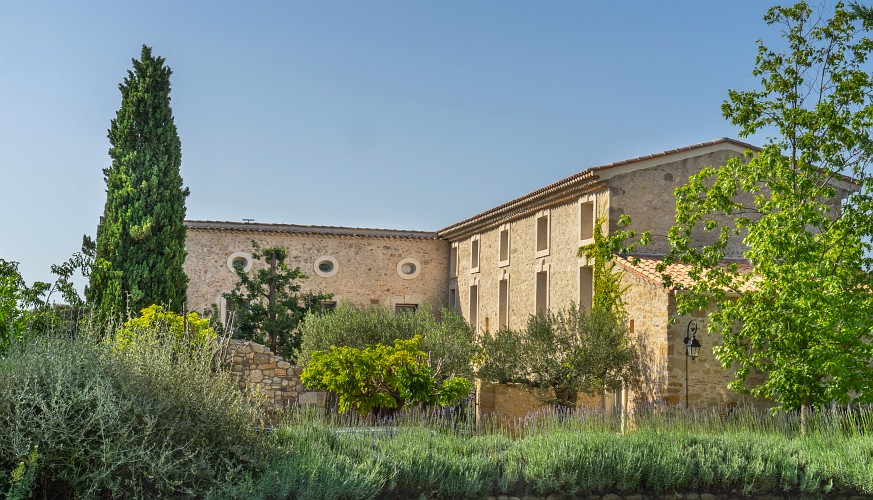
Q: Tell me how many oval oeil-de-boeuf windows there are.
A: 3